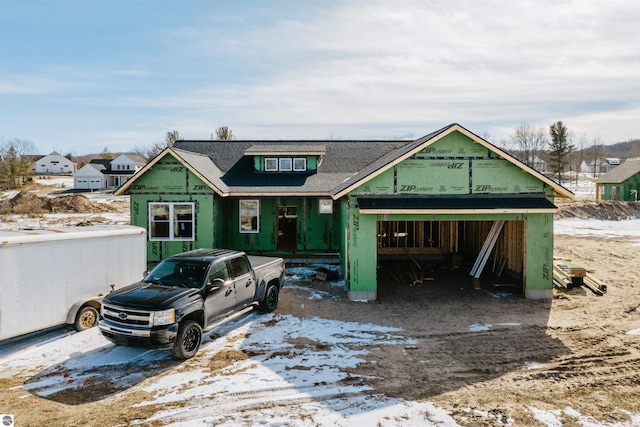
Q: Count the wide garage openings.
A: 1